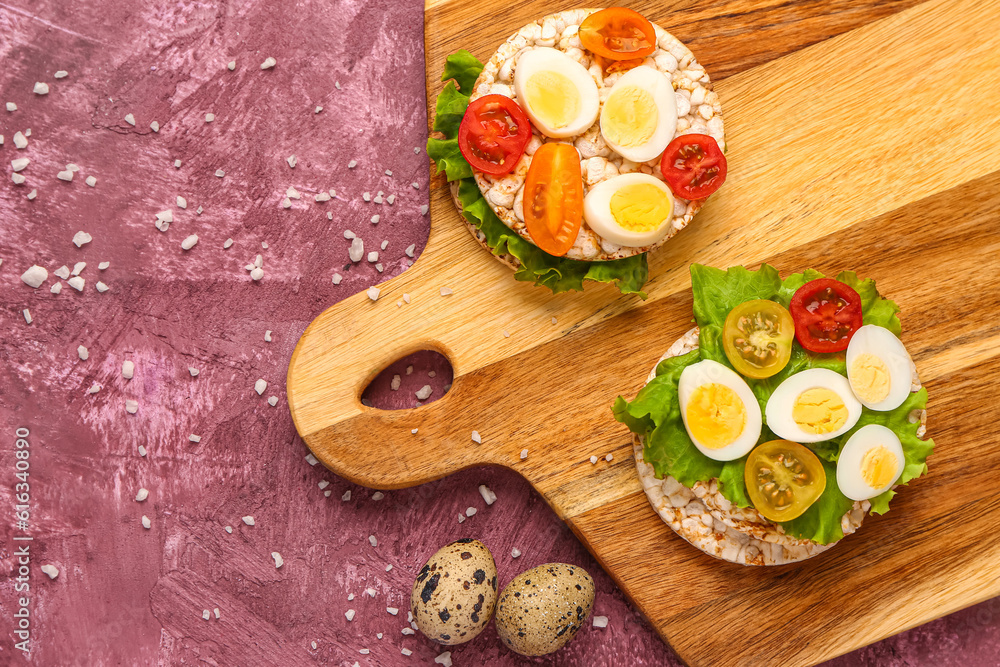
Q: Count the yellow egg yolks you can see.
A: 7